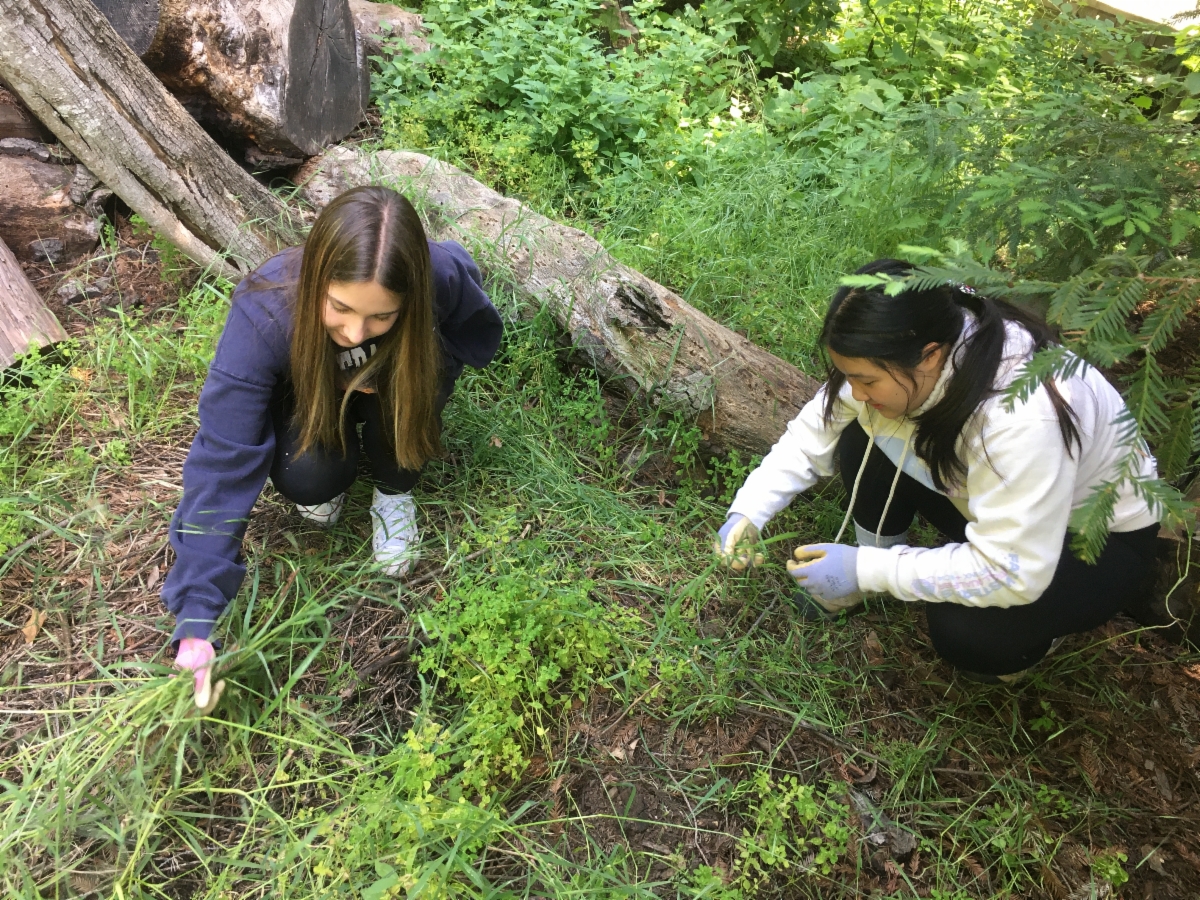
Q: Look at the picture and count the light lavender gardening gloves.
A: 2